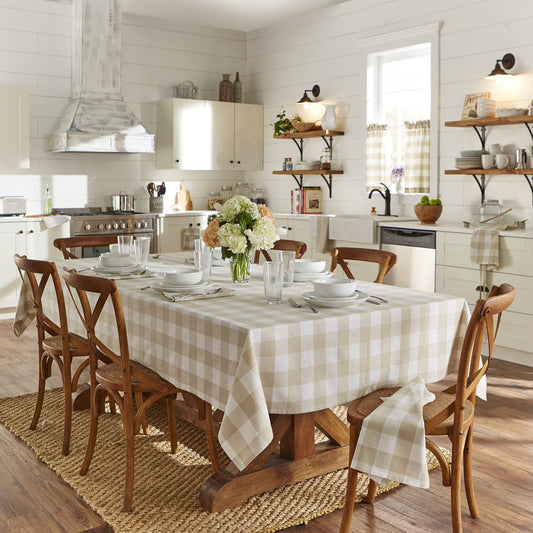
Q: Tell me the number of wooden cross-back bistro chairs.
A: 6